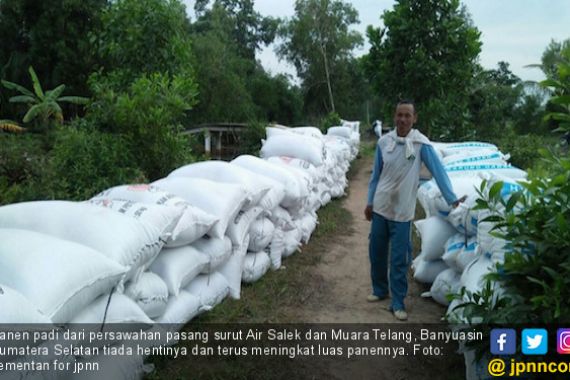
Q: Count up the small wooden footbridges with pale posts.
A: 1